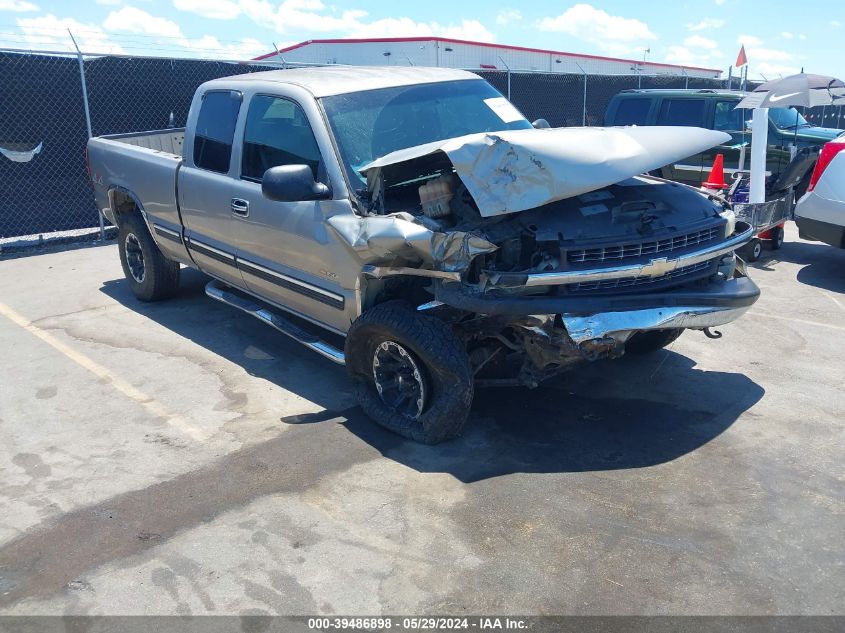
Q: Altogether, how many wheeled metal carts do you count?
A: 1